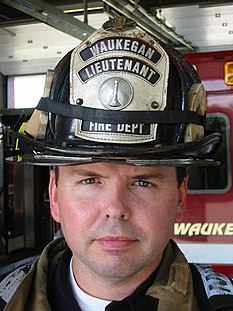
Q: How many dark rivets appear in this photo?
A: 2